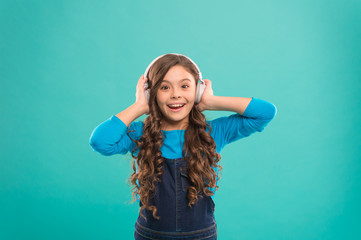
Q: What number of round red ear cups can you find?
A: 0